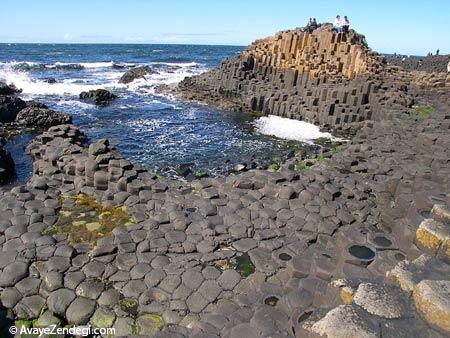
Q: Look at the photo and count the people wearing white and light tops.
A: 2